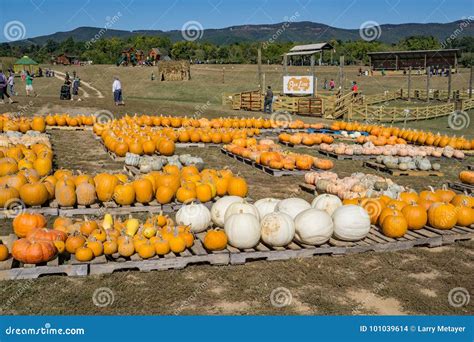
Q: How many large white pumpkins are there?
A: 10